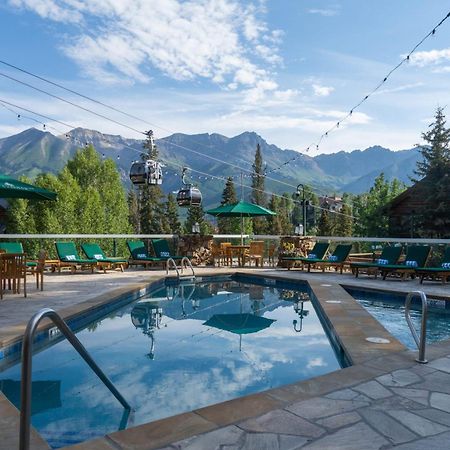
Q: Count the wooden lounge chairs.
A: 10